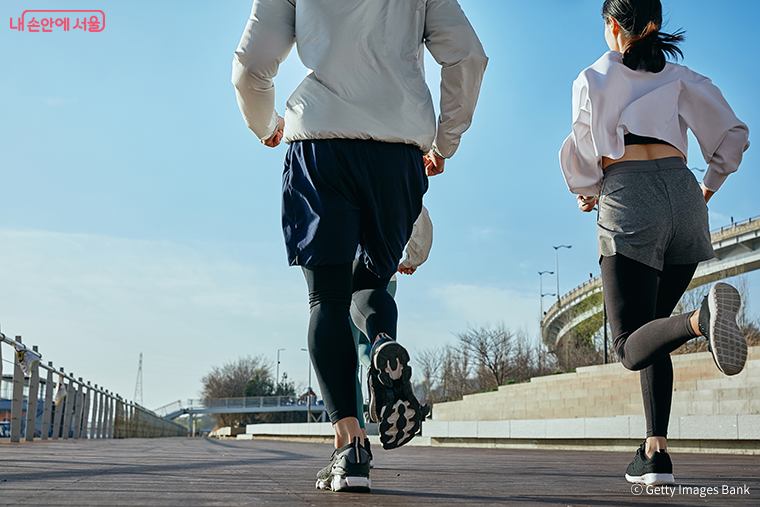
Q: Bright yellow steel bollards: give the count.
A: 0